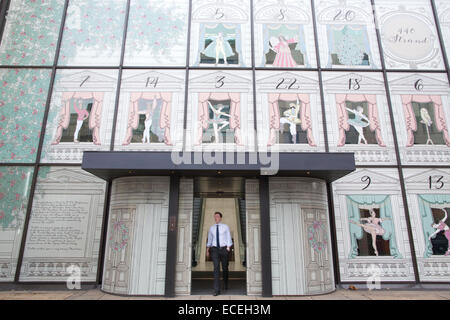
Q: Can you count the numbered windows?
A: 11